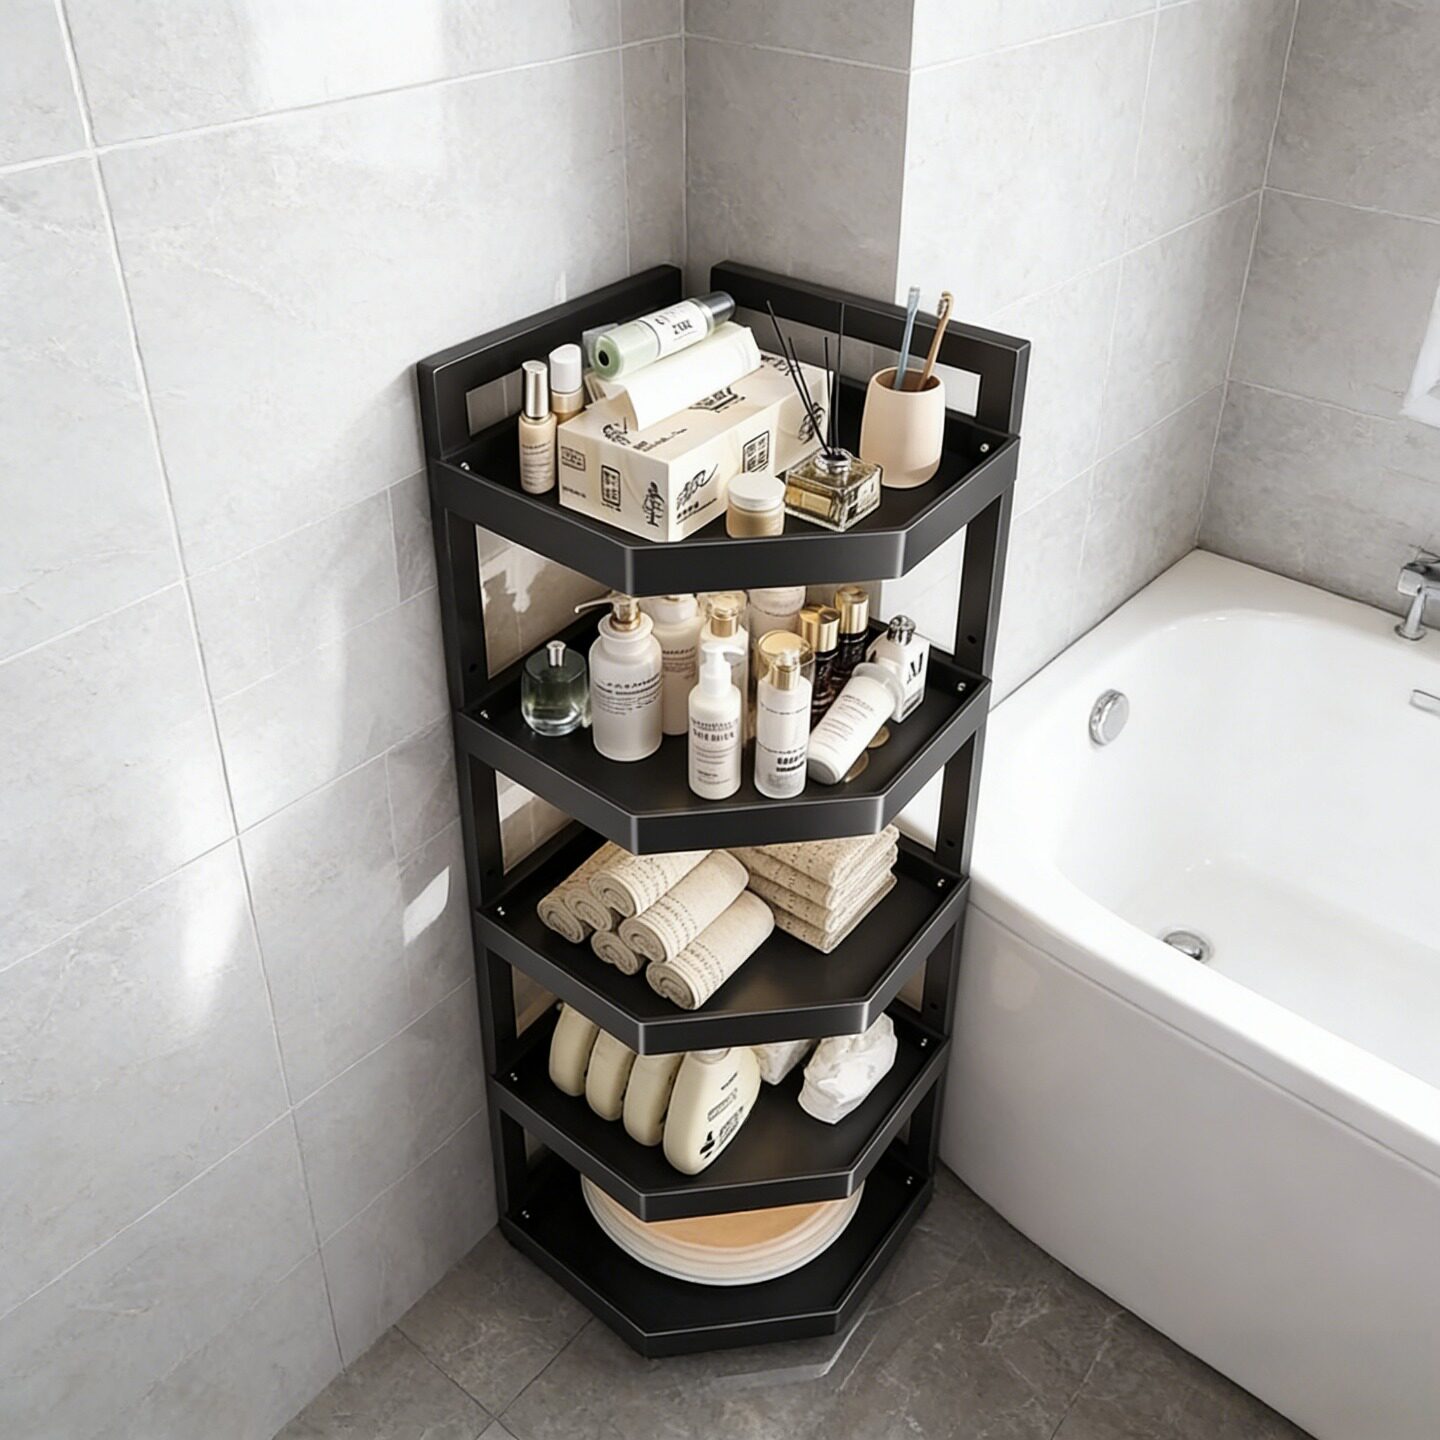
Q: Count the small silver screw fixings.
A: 10